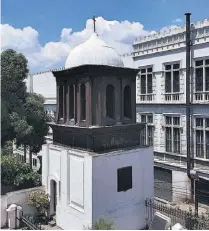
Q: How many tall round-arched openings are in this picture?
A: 5